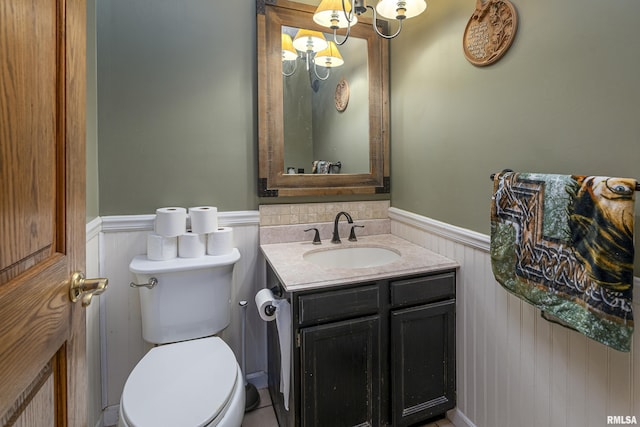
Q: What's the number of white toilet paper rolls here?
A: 6